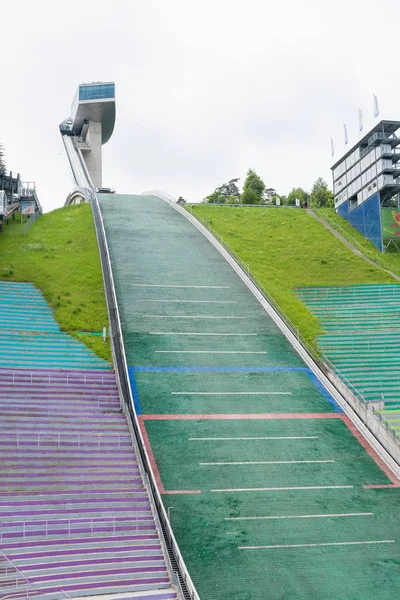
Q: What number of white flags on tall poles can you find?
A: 4